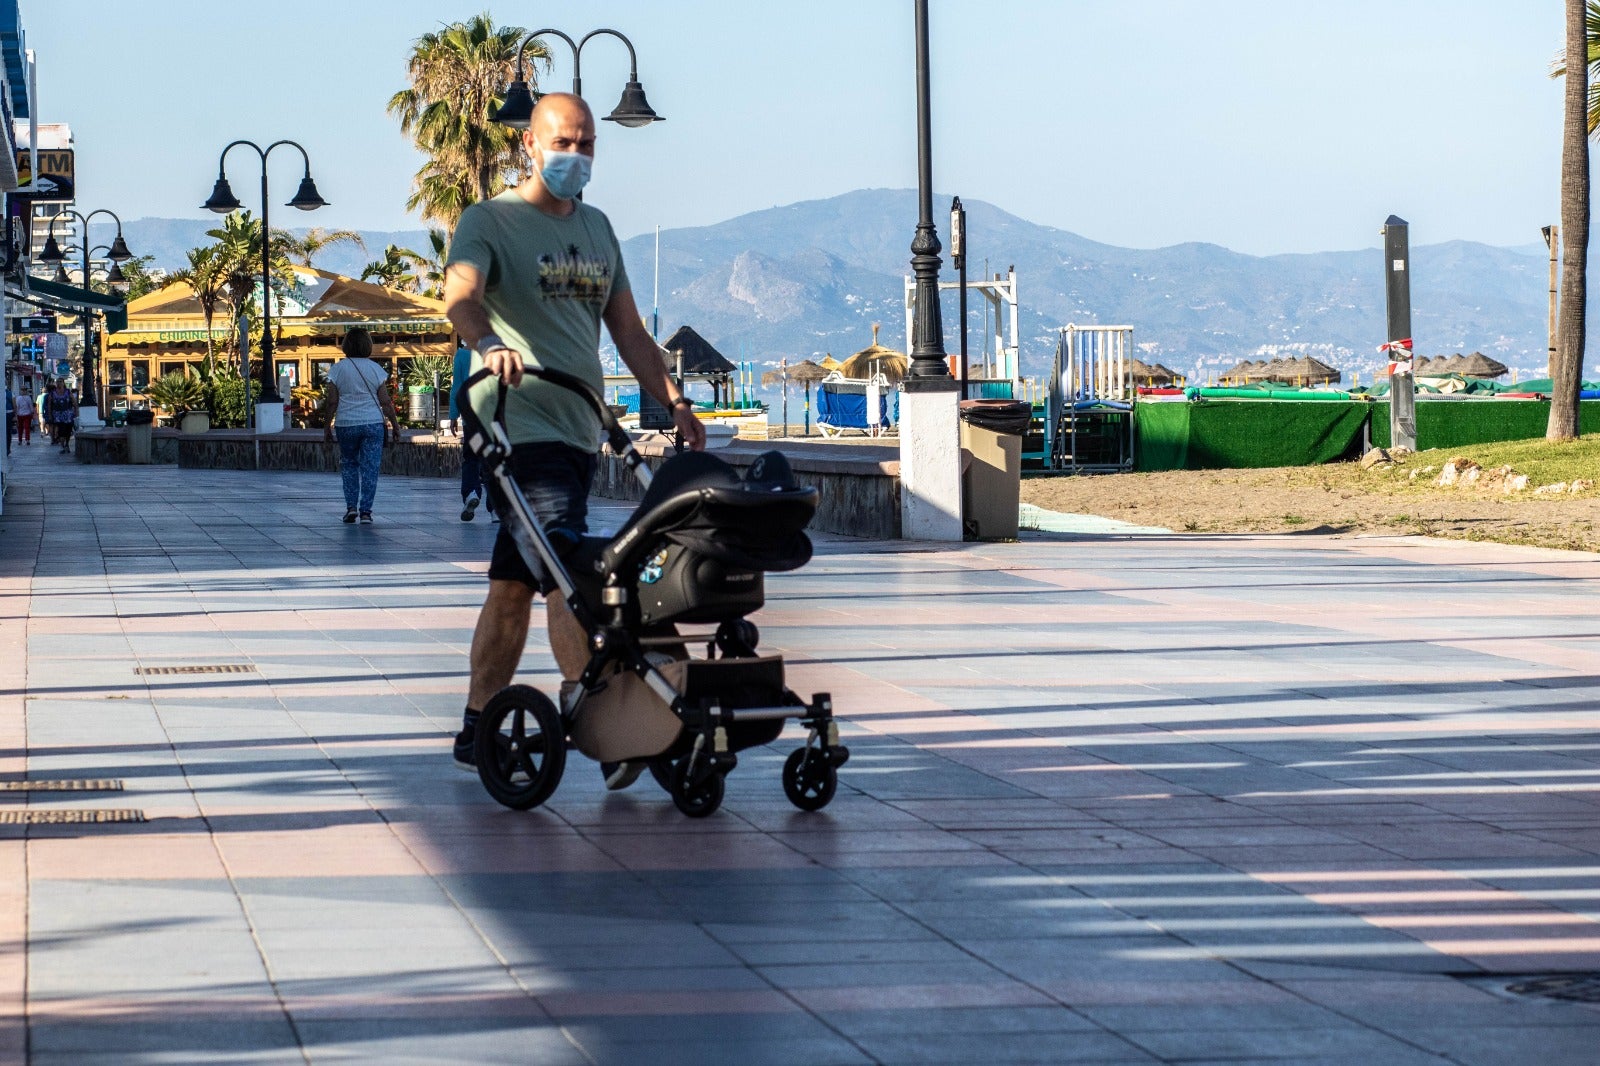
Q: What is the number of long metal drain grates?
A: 3